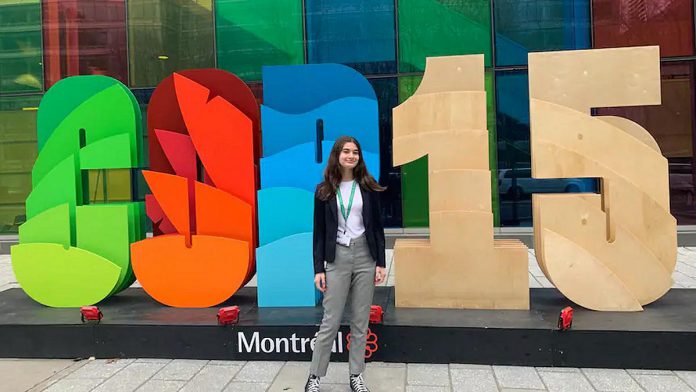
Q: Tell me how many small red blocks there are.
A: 4